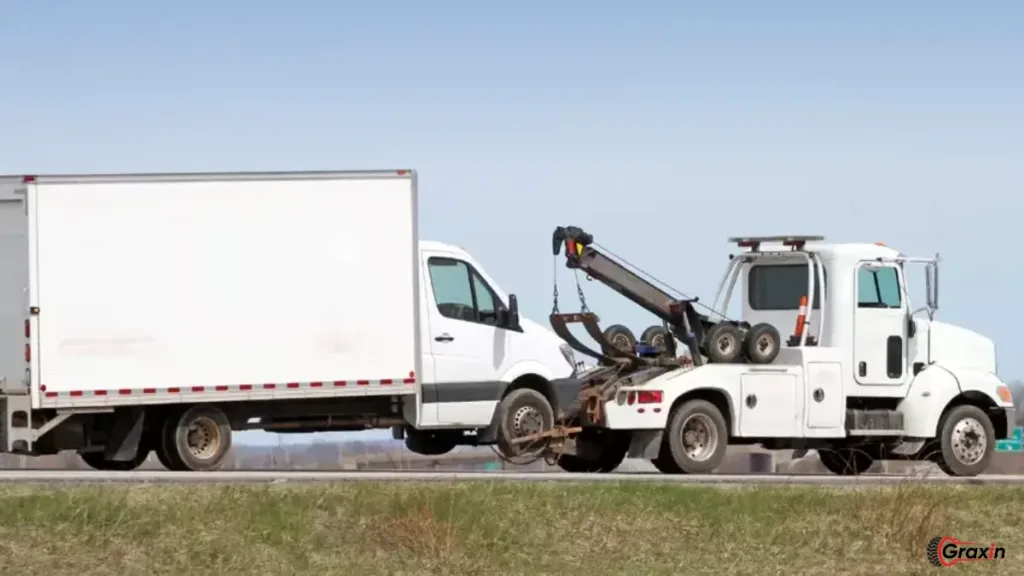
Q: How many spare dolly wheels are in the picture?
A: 4